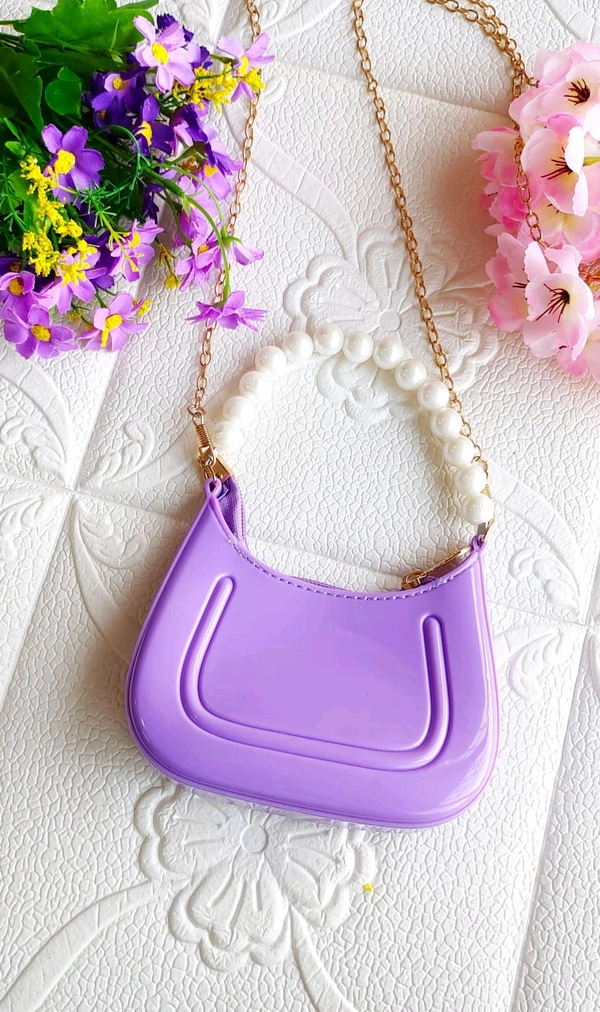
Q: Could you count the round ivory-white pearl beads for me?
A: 14